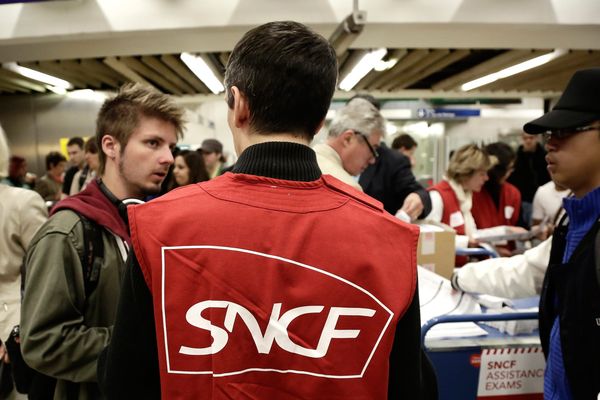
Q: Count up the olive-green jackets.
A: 1